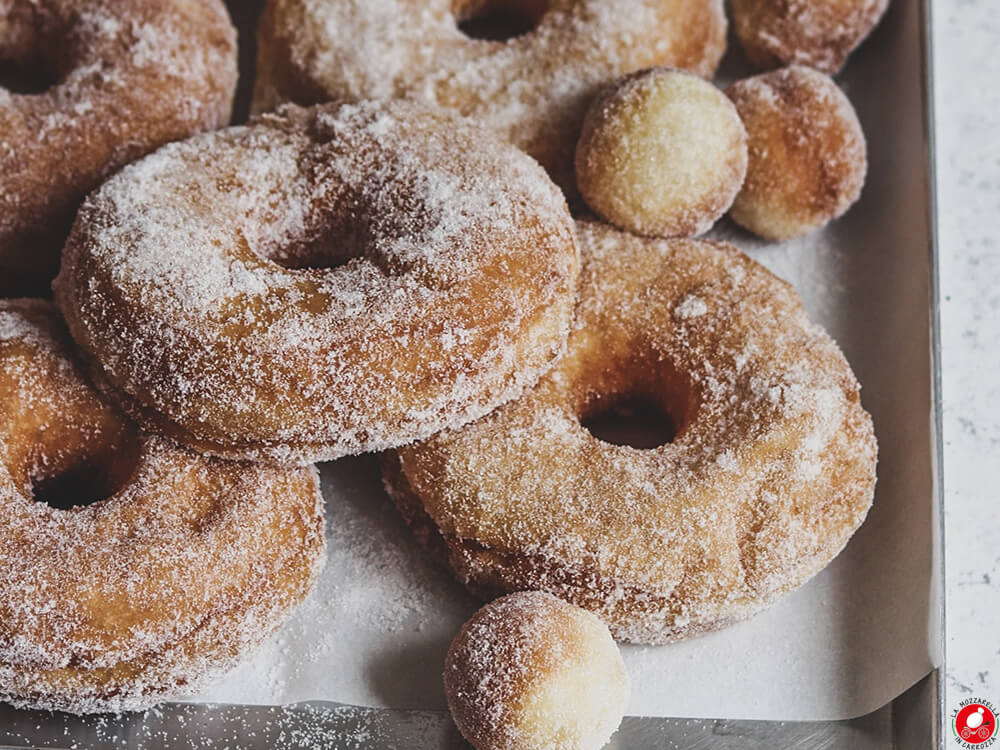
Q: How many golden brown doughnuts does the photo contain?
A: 5